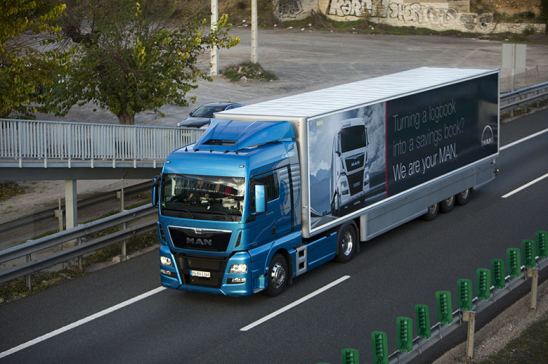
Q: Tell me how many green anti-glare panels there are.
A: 11